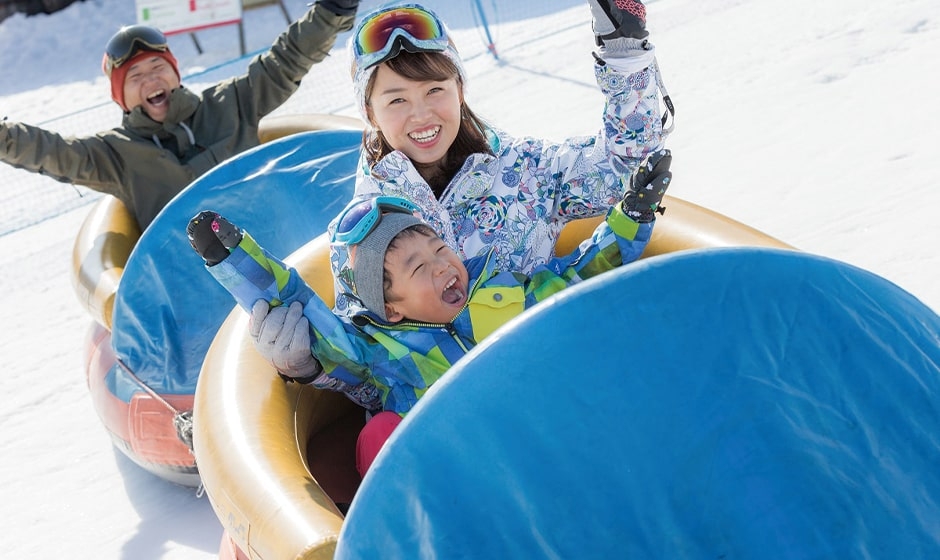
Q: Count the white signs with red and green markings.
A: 1